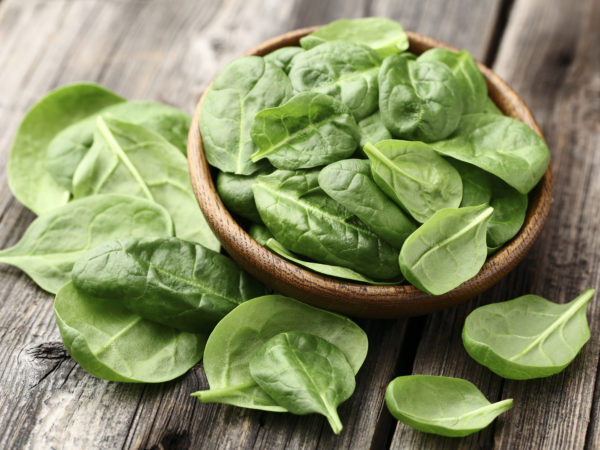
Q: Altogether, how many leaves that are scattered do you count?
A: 10